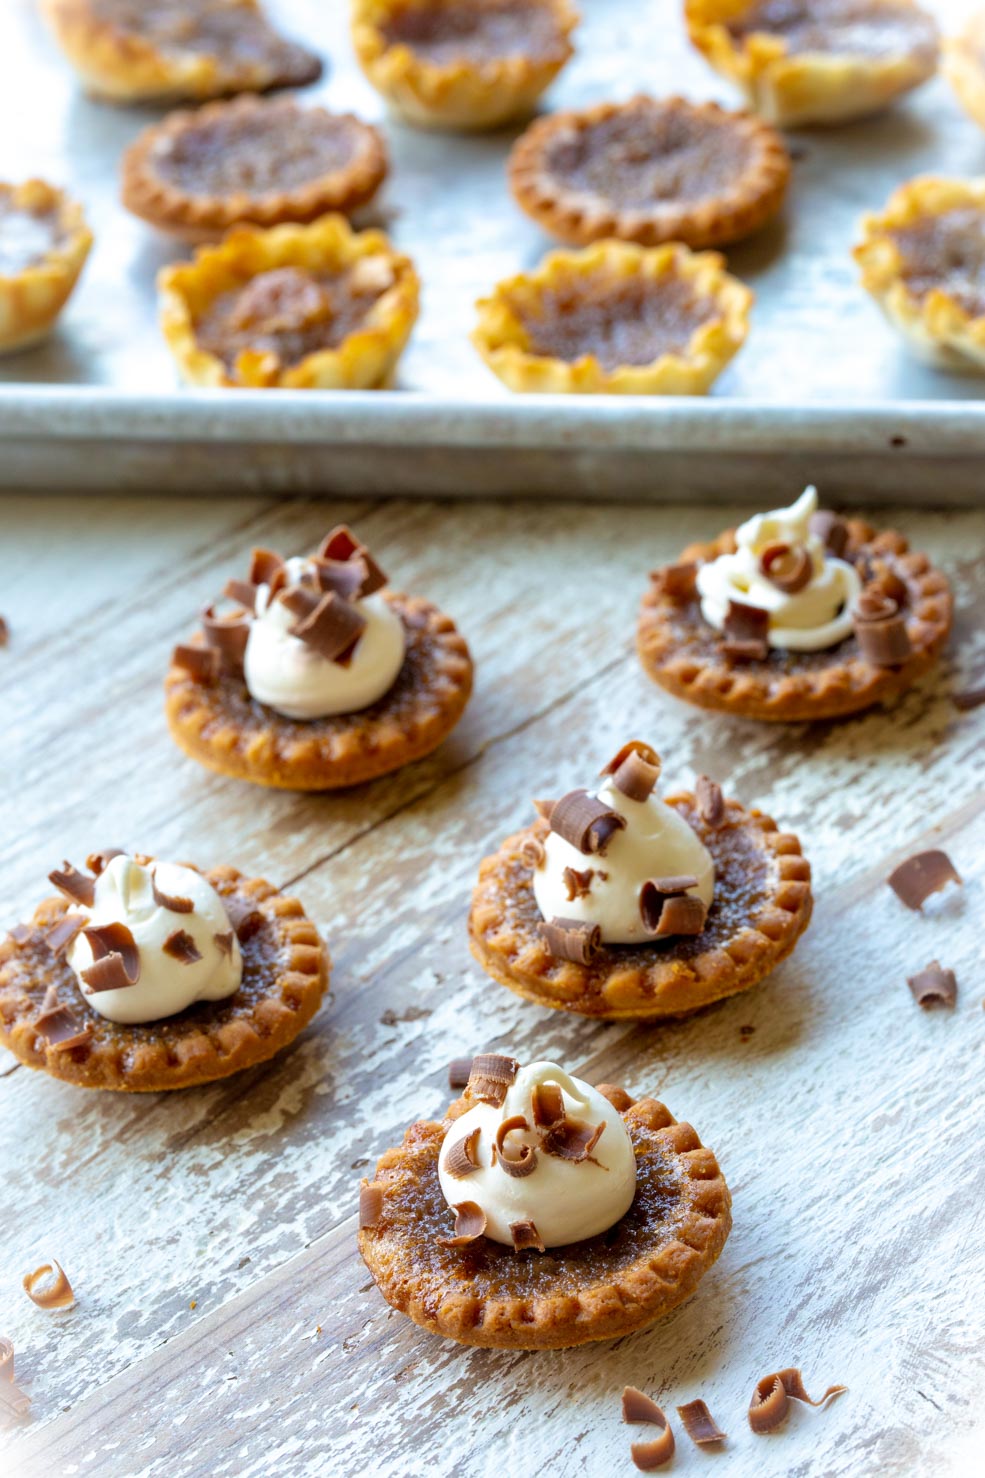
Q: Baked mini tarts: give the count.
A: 15